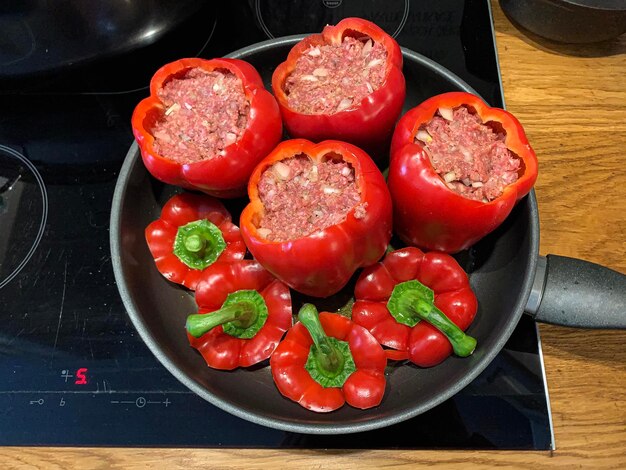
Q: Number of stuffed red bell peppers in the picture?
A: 4